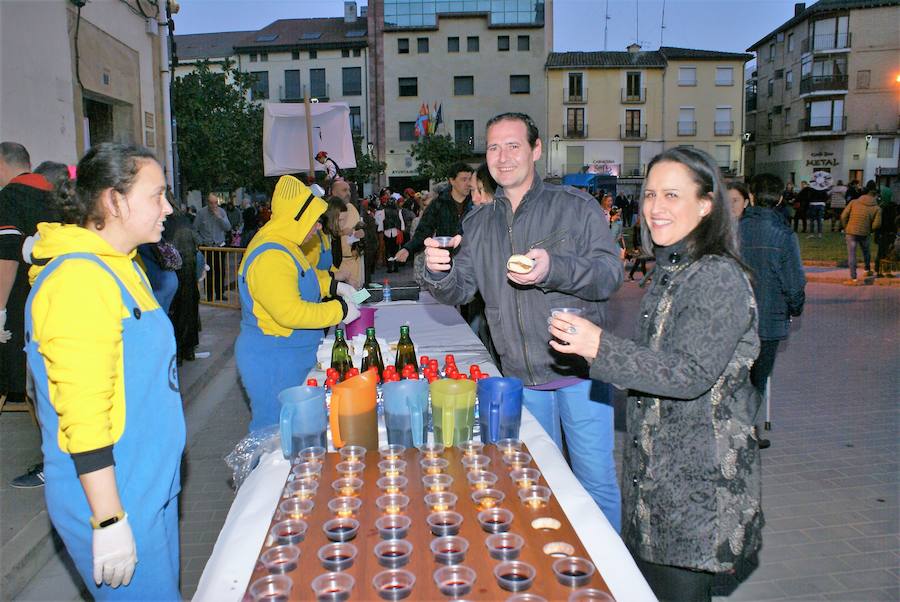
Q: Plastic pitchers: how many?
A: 5